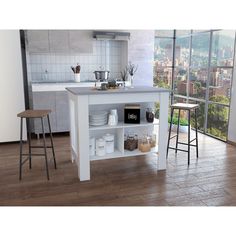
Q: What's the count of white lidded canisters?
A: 3